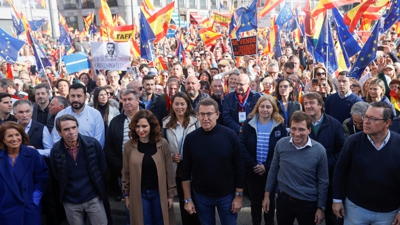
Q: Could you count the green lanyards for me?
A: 0